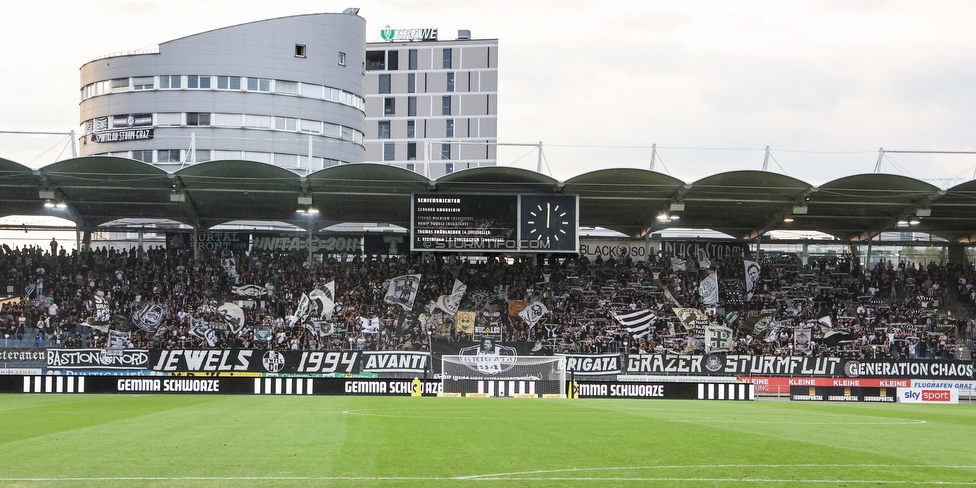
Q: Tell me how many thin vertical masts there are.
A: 8